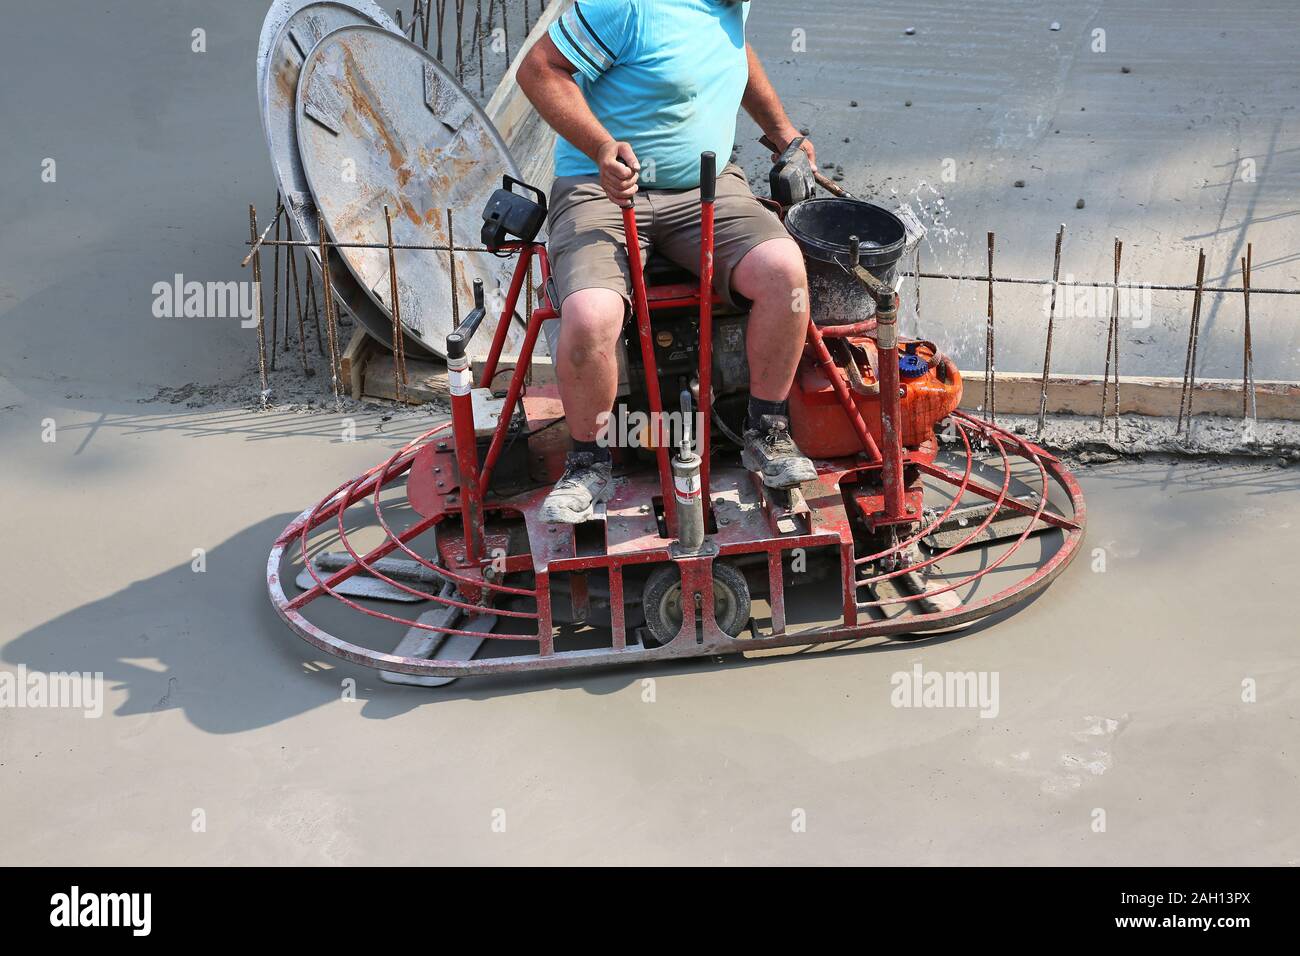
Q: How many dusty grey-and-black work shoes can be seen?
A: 2